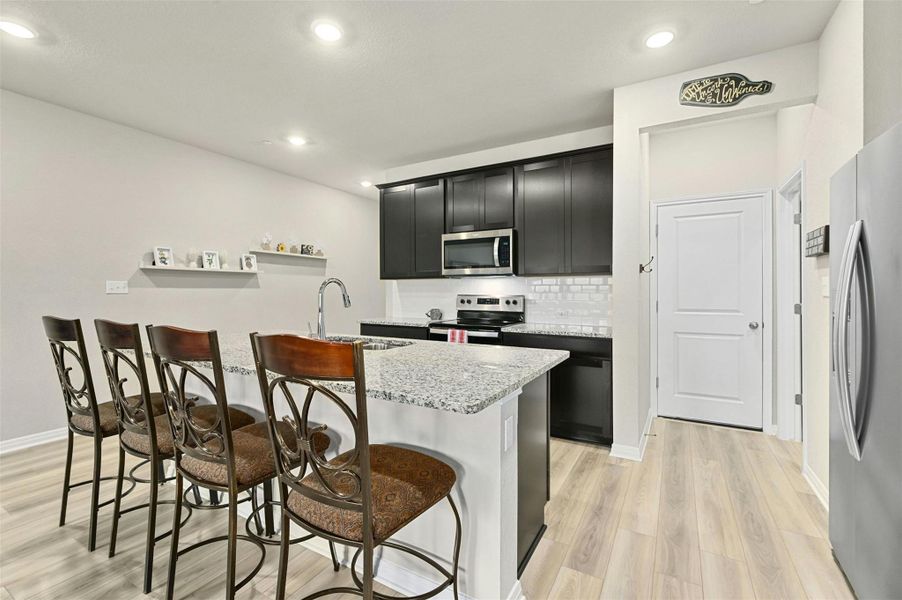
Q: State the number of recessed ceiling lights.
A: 5